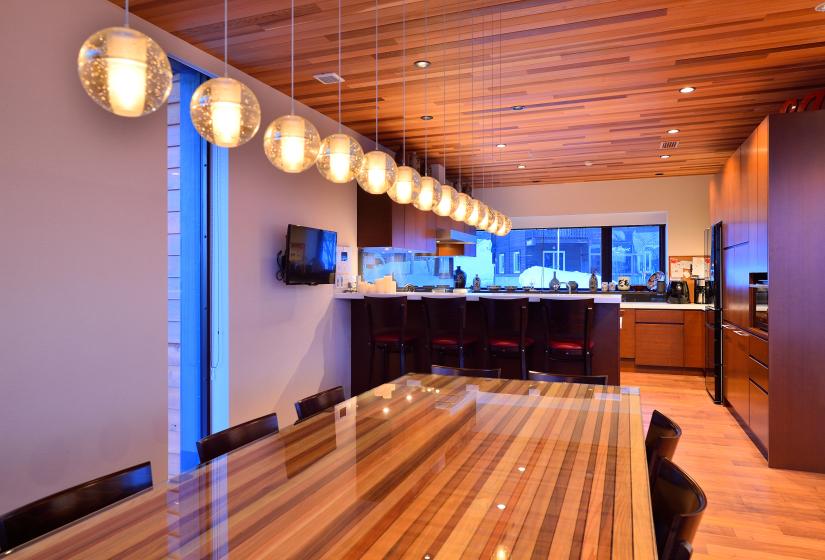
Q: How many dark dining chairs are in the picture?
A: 7